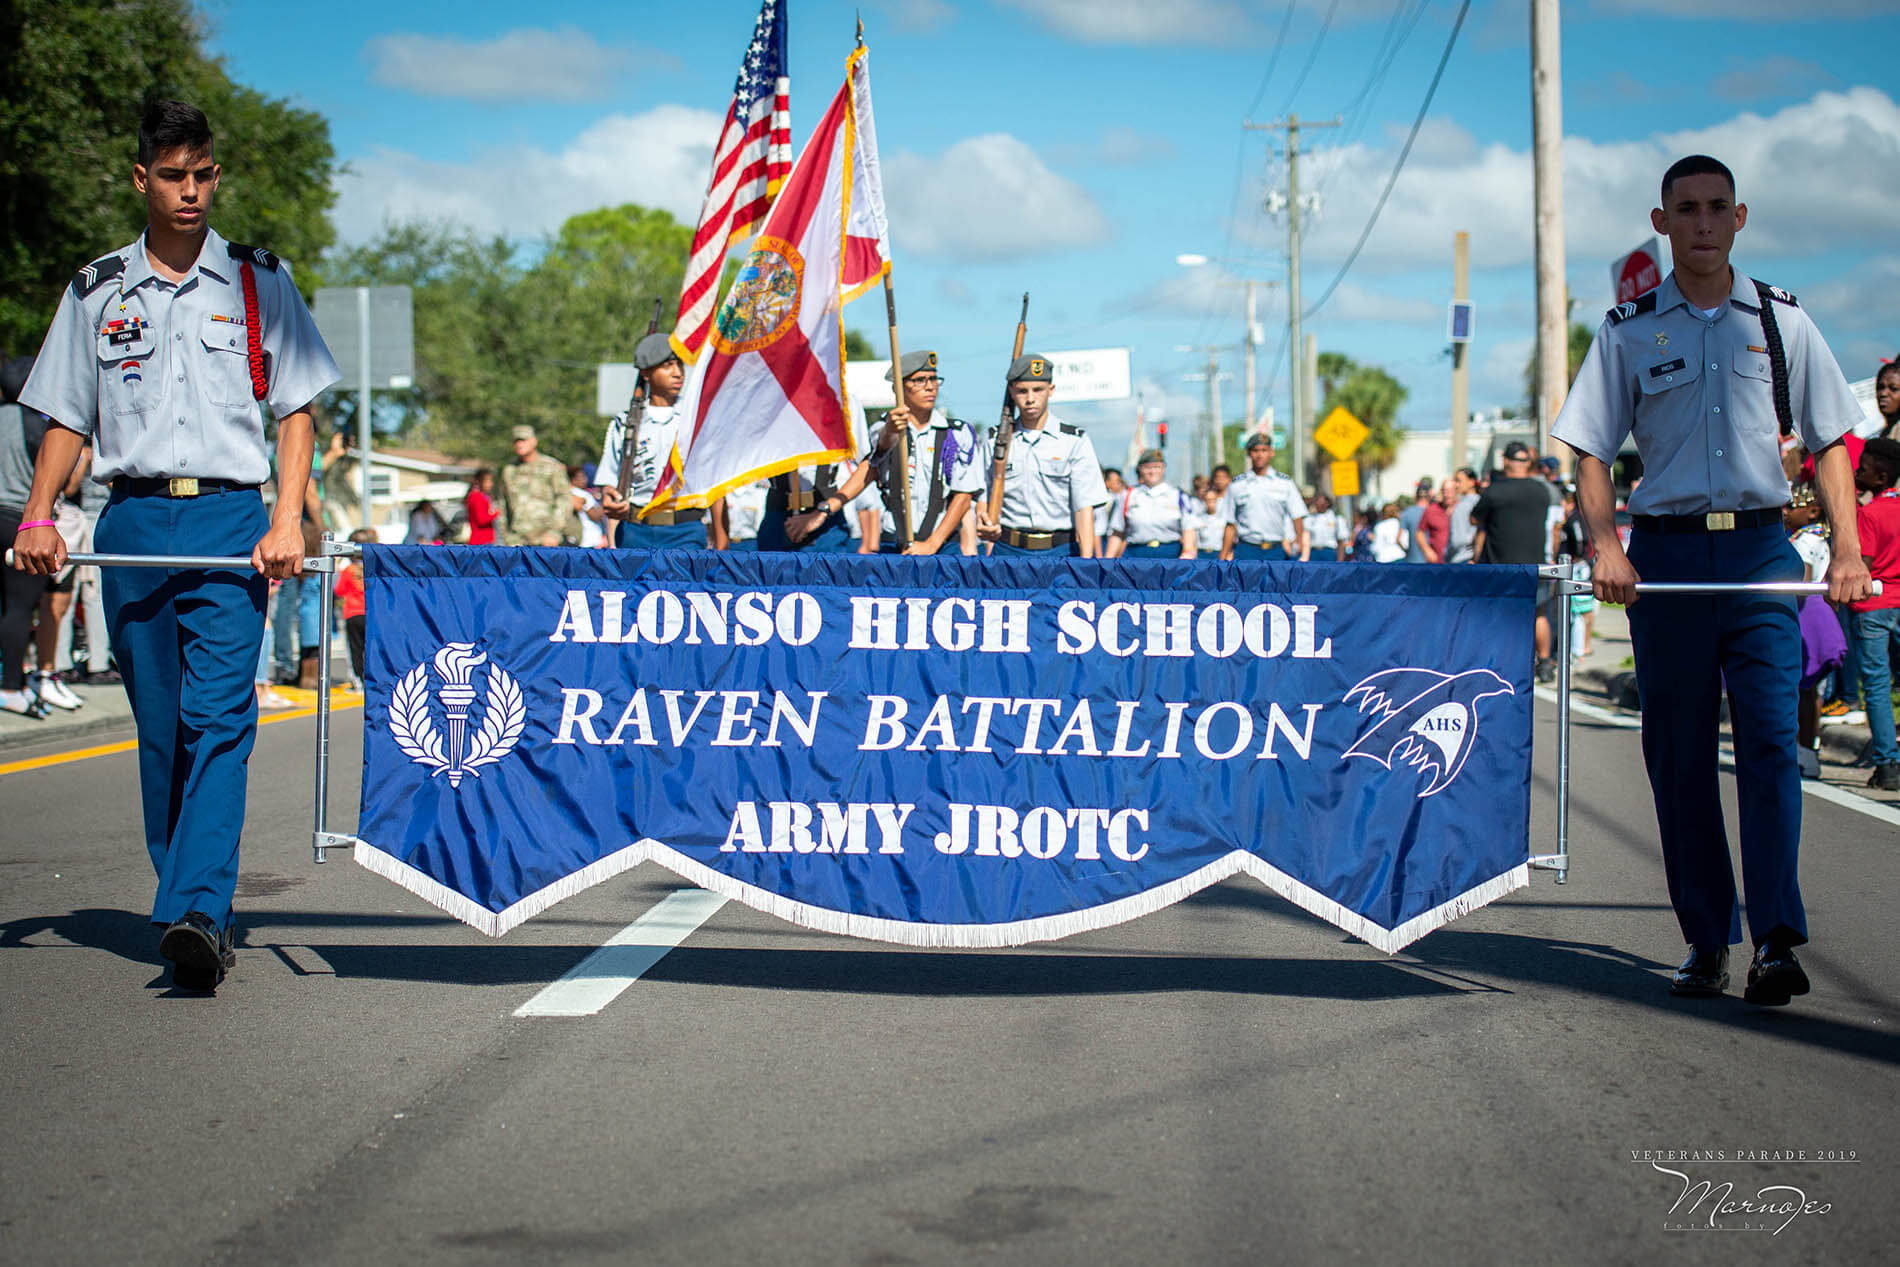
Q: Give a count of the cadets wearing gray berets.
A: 5